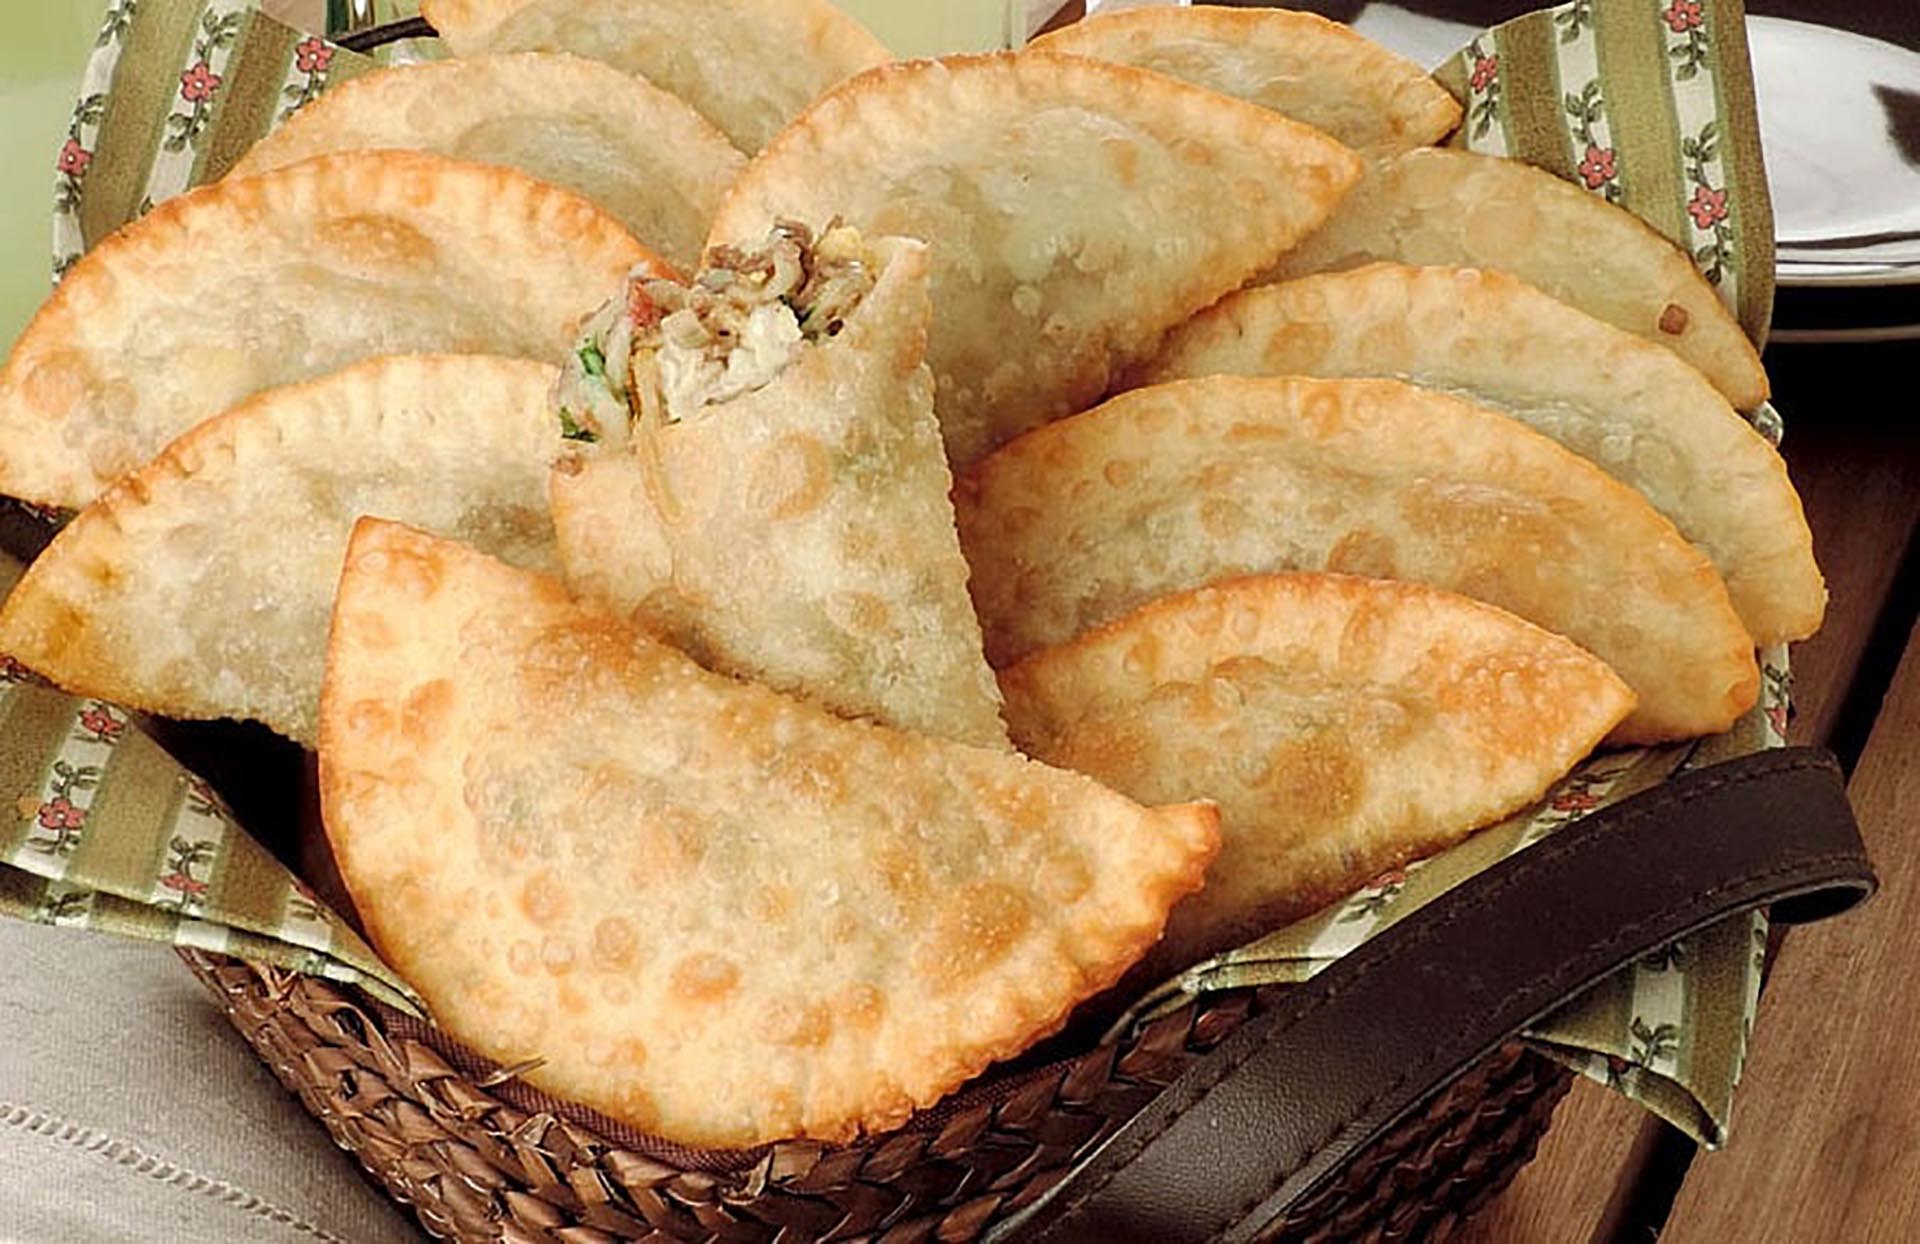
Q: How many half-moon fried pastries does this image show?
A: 12